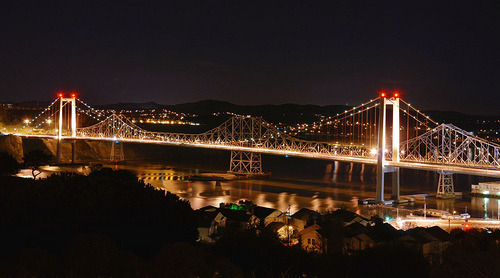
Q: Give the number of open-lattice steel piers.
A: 3